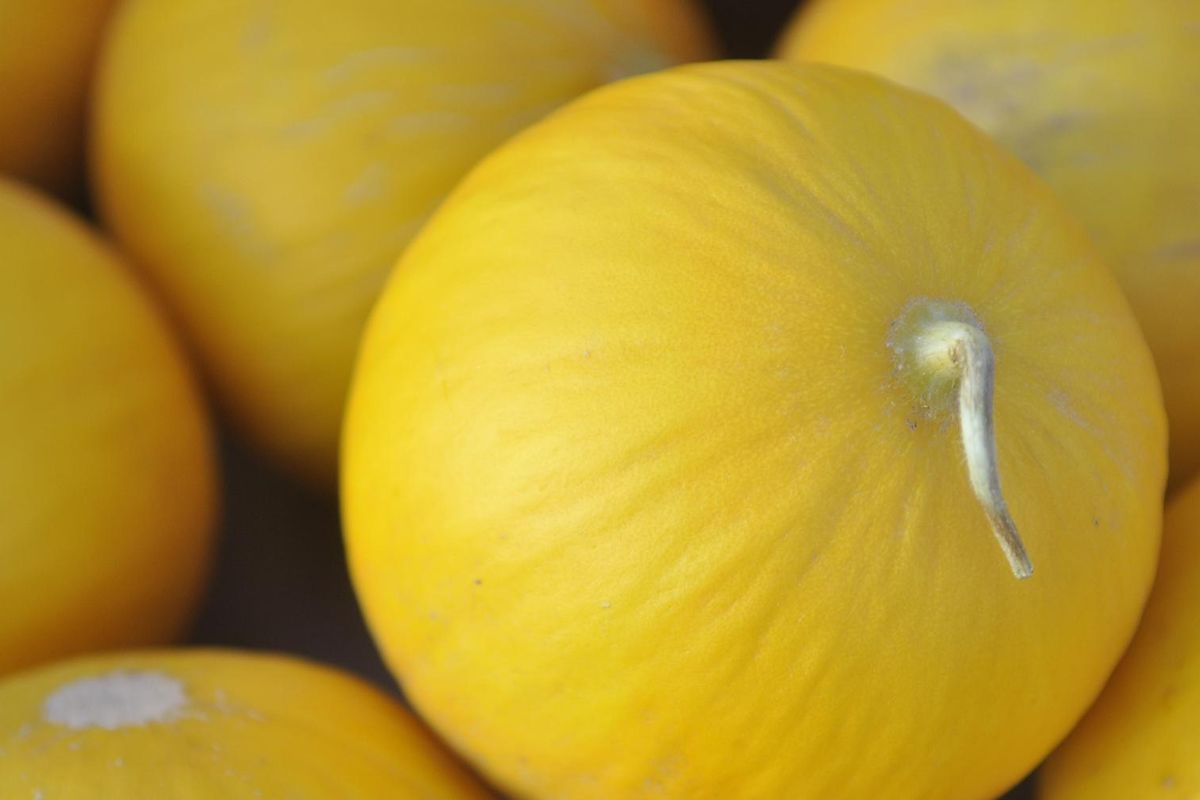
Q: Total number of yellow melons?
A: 7